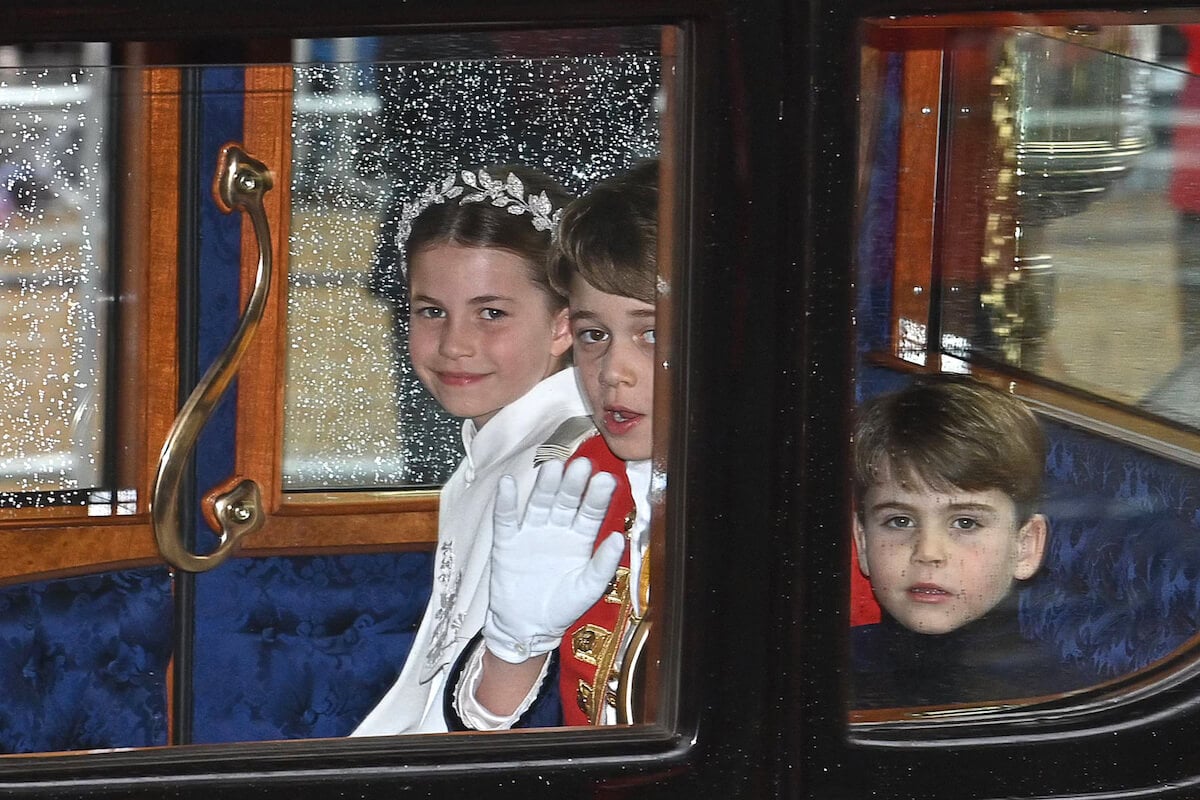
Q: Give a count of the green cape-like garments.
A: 0